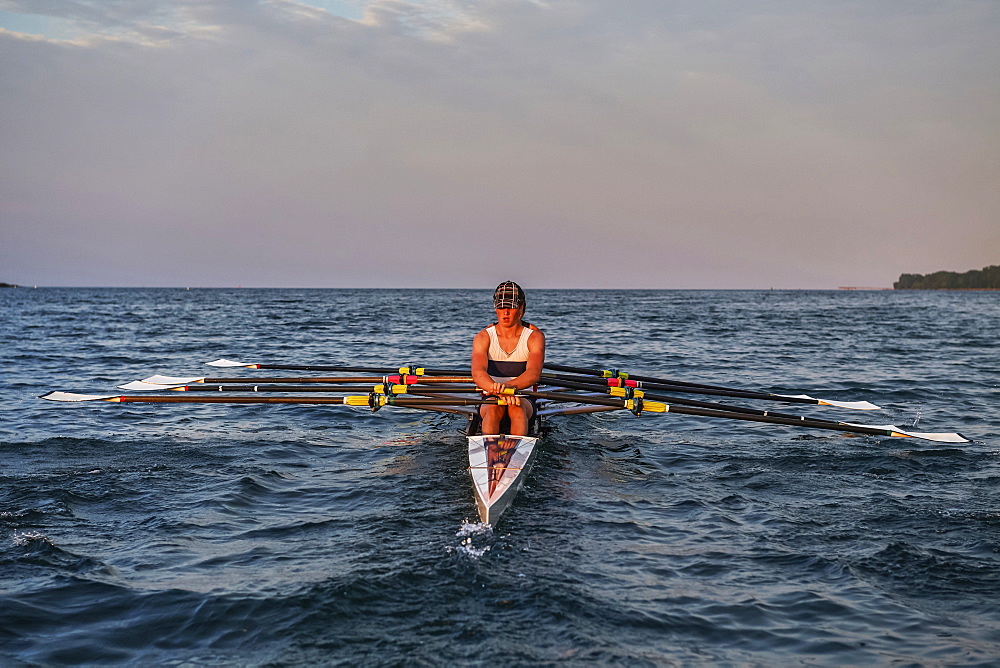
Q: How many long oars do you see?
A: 8